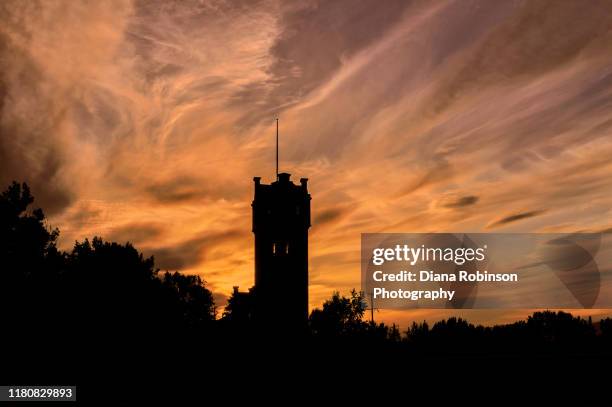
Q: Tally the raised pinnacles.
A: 3